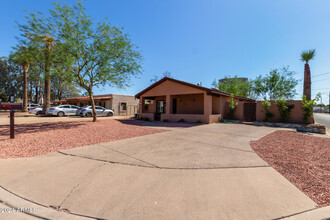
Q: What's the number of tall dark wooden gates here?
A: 1